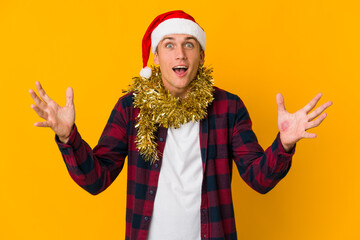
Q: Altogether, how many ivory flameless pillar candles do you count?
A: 0